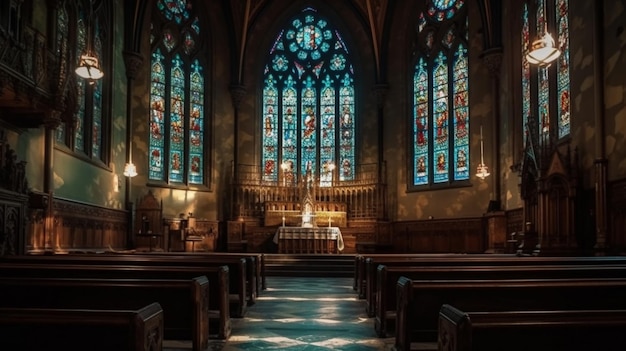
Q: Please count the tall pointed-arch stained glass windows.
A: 5